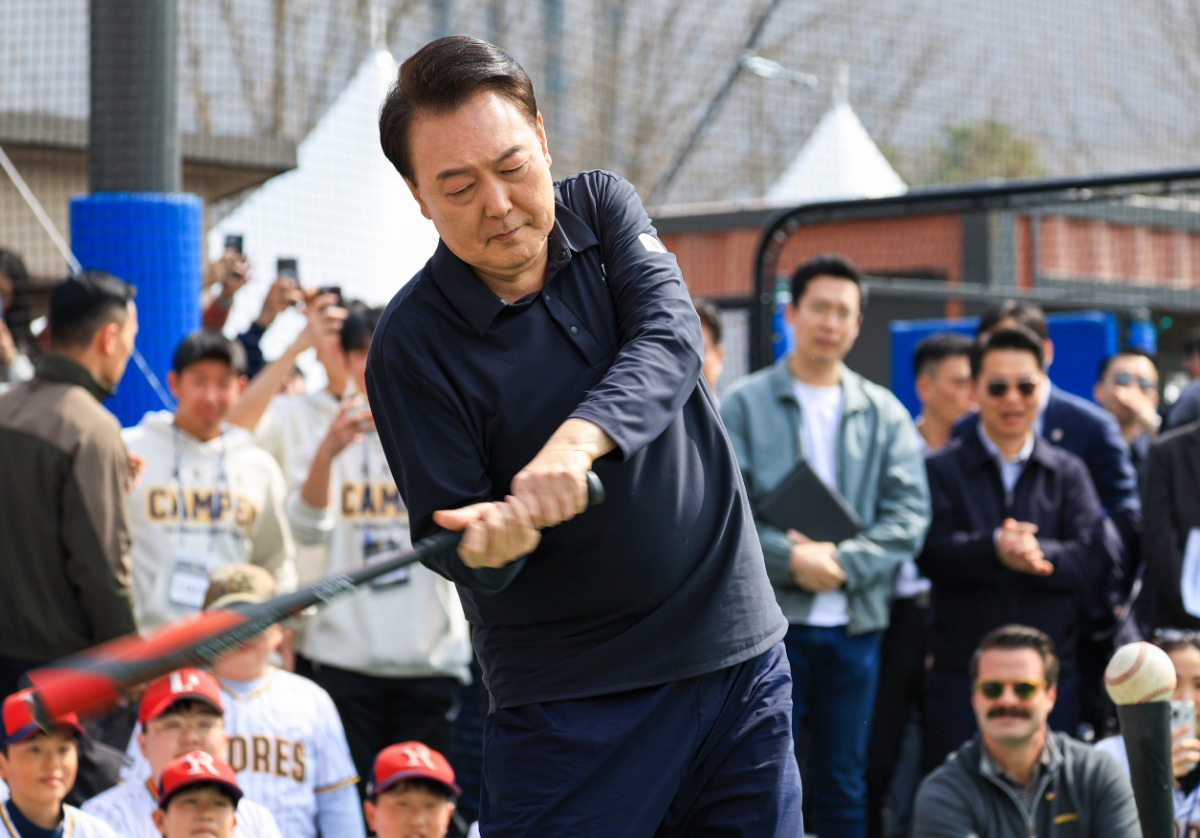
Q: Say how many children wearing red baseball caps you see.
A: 4